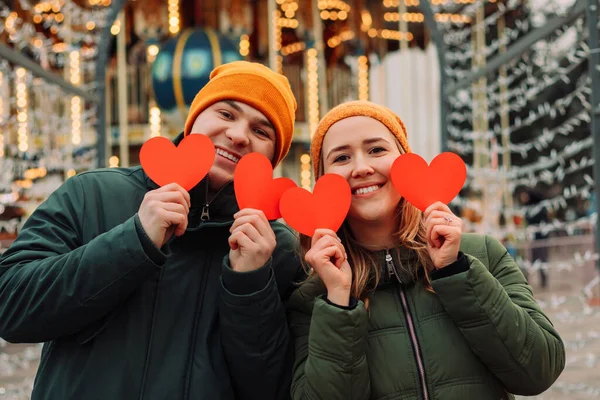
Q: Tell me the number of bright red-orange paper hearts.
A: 4